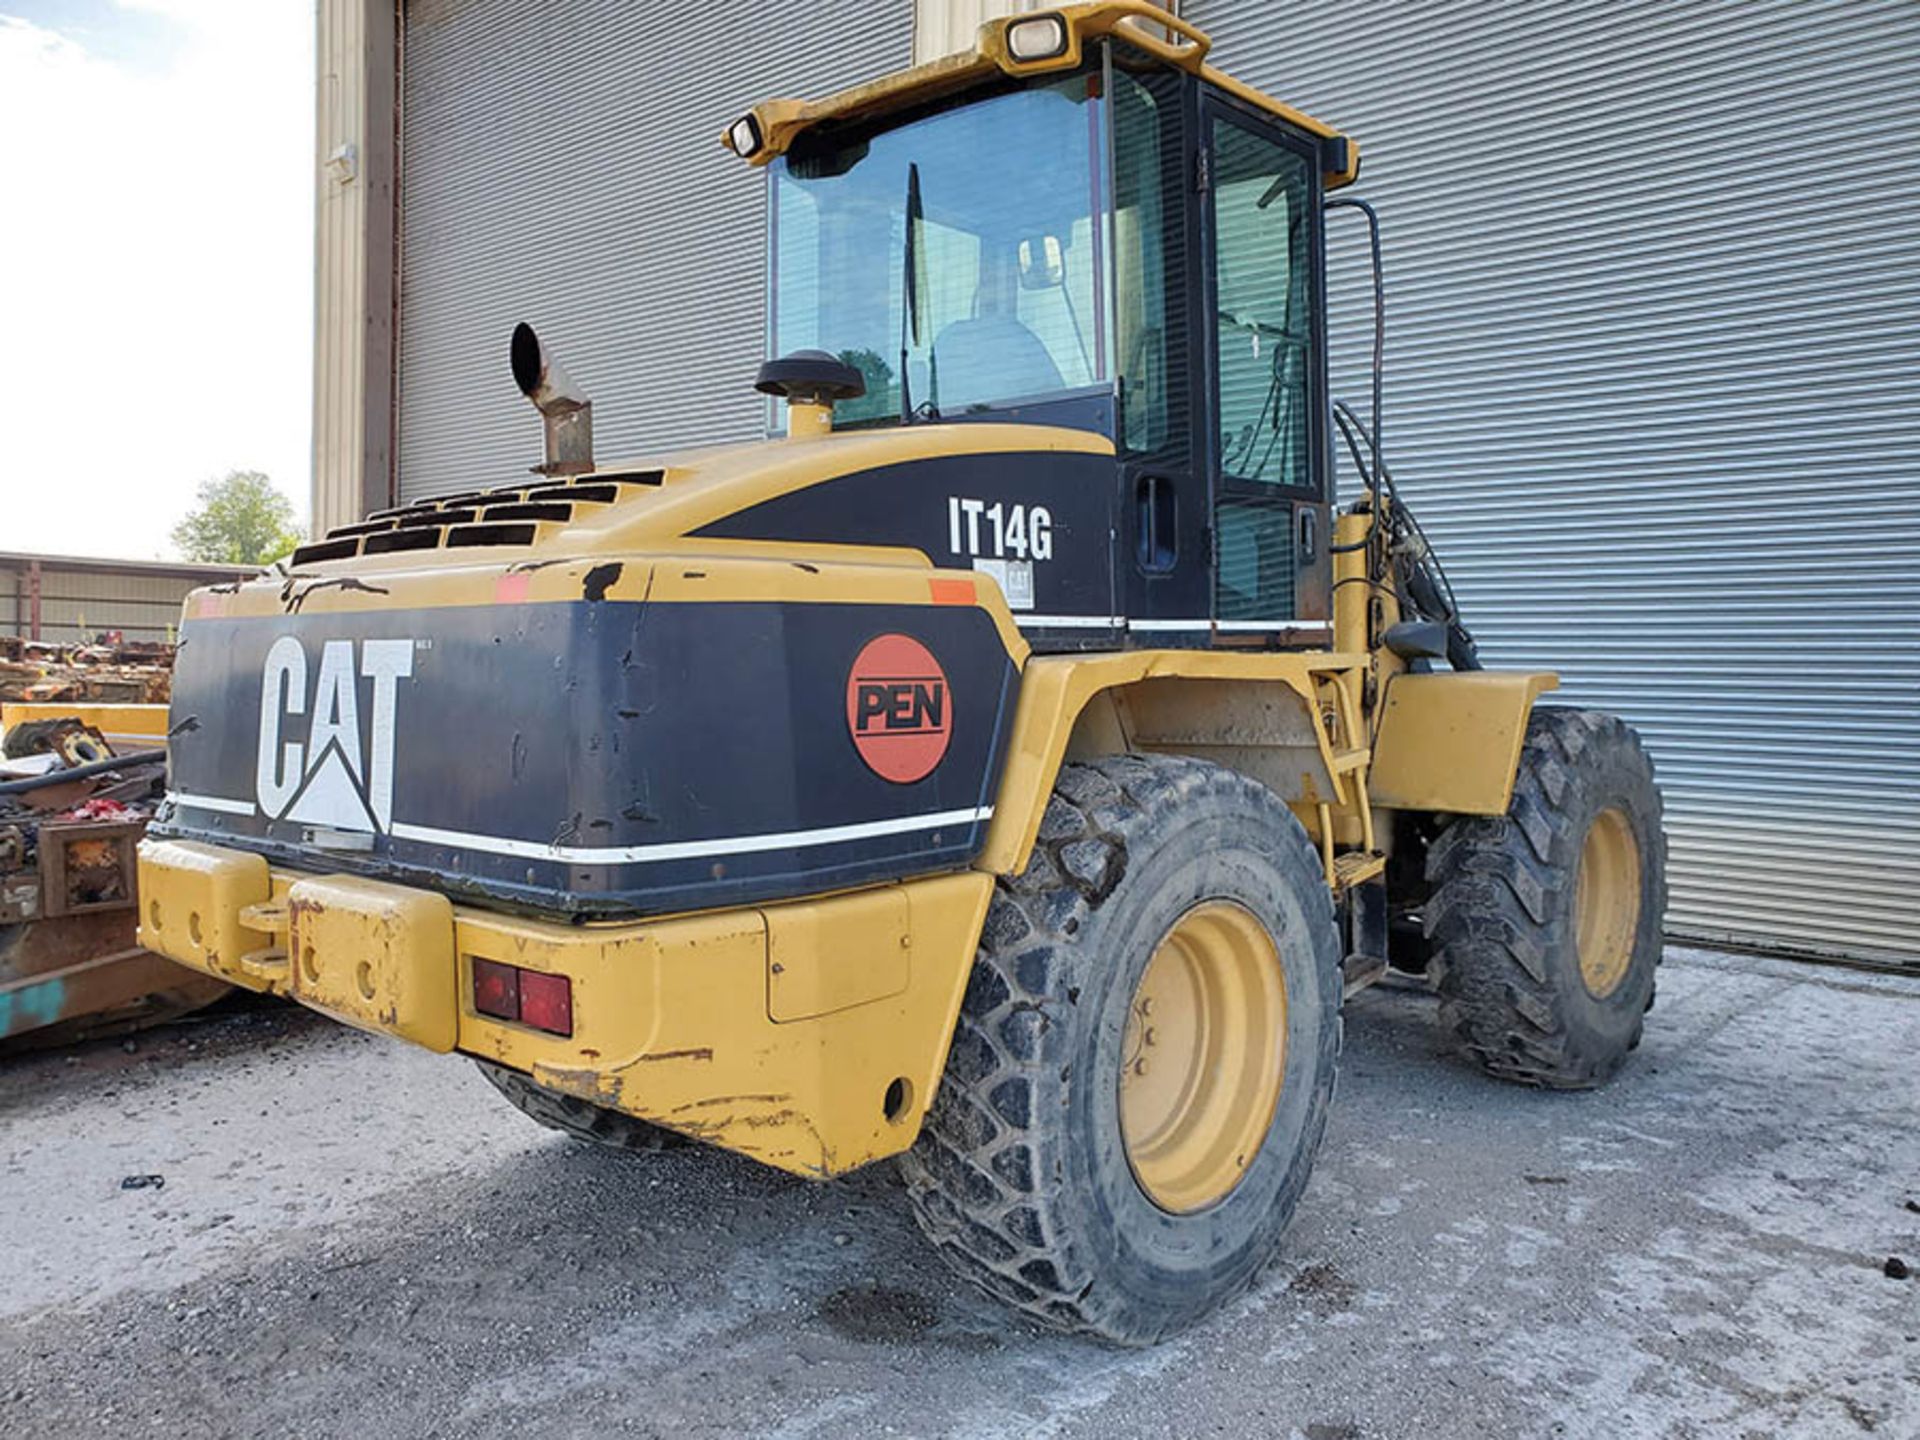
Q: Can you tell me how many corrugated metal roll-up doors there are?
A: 2